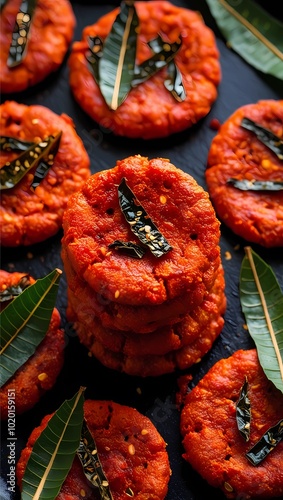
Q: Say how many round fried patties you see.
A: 11